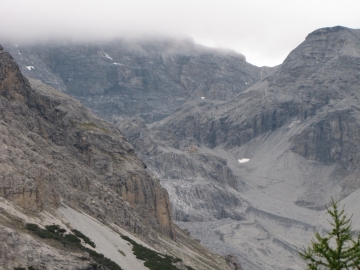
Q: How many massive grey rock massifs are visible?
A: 3